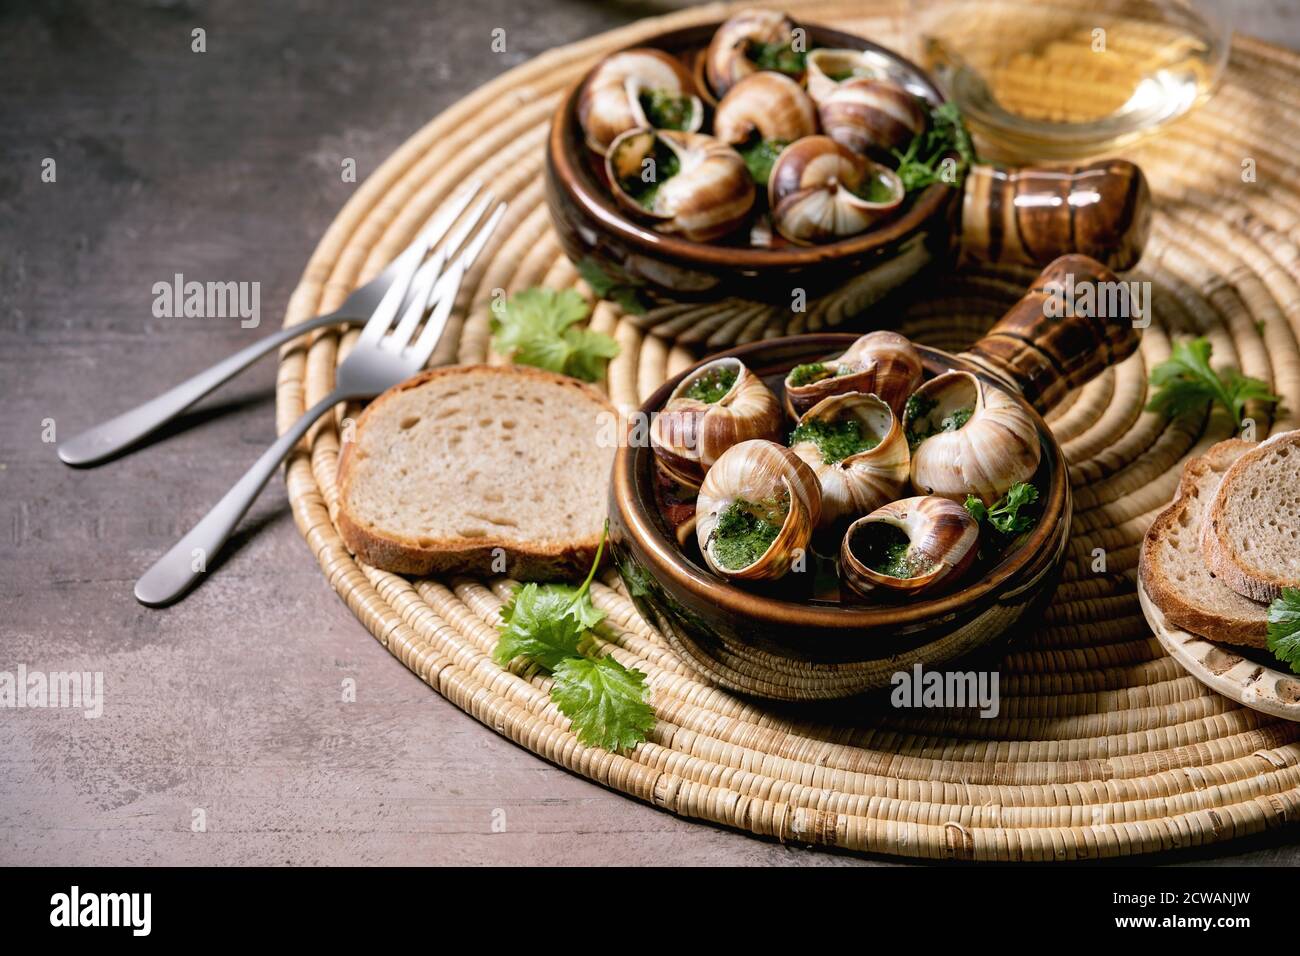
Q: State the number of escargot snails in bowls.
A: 12